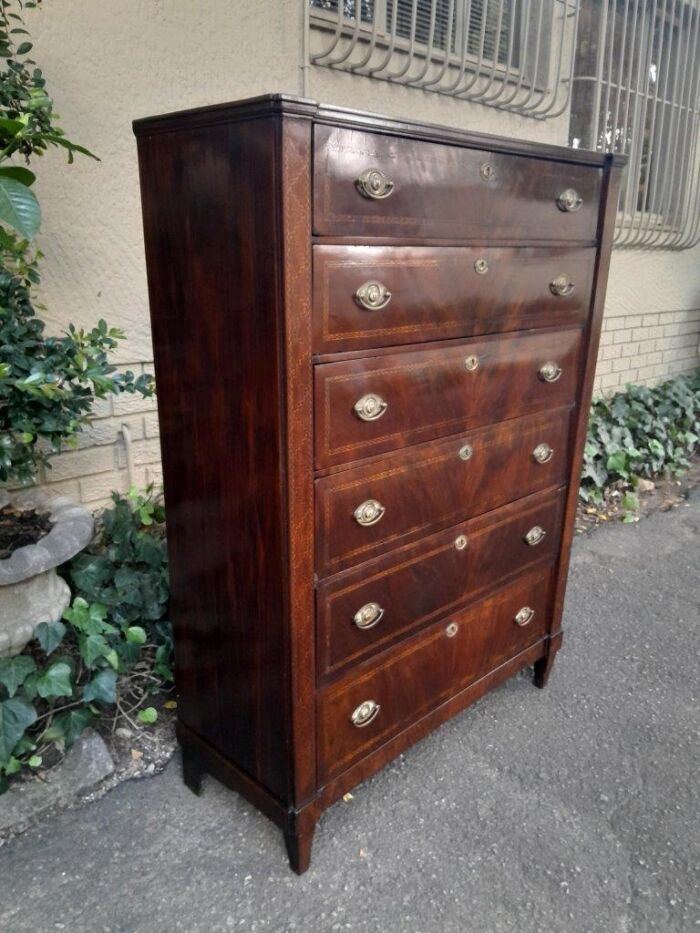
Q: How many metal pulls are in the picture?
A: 12